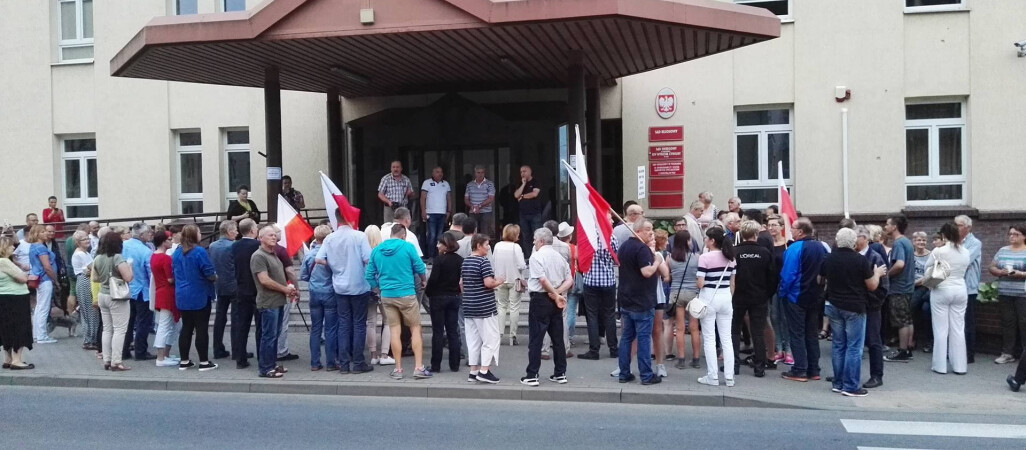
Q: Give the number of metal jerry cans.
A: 0